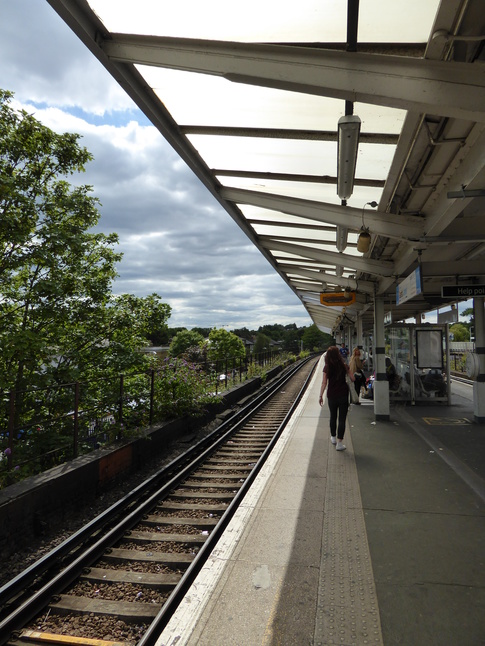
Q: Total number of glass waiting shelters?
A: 1